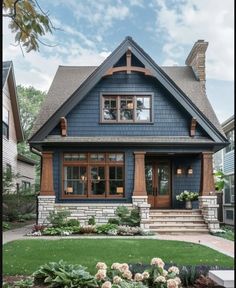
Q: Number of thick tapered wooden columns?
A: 3